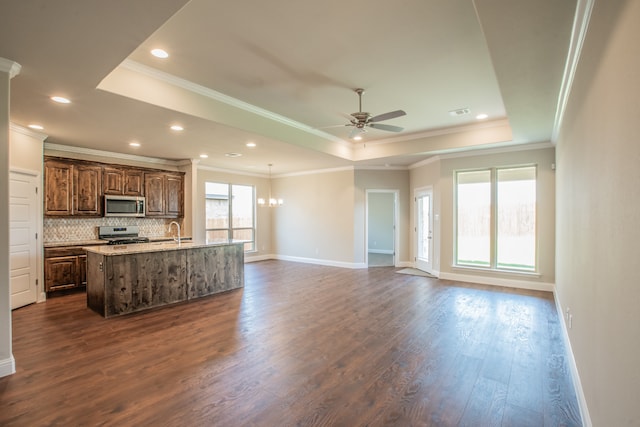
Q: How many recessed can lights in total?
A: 9